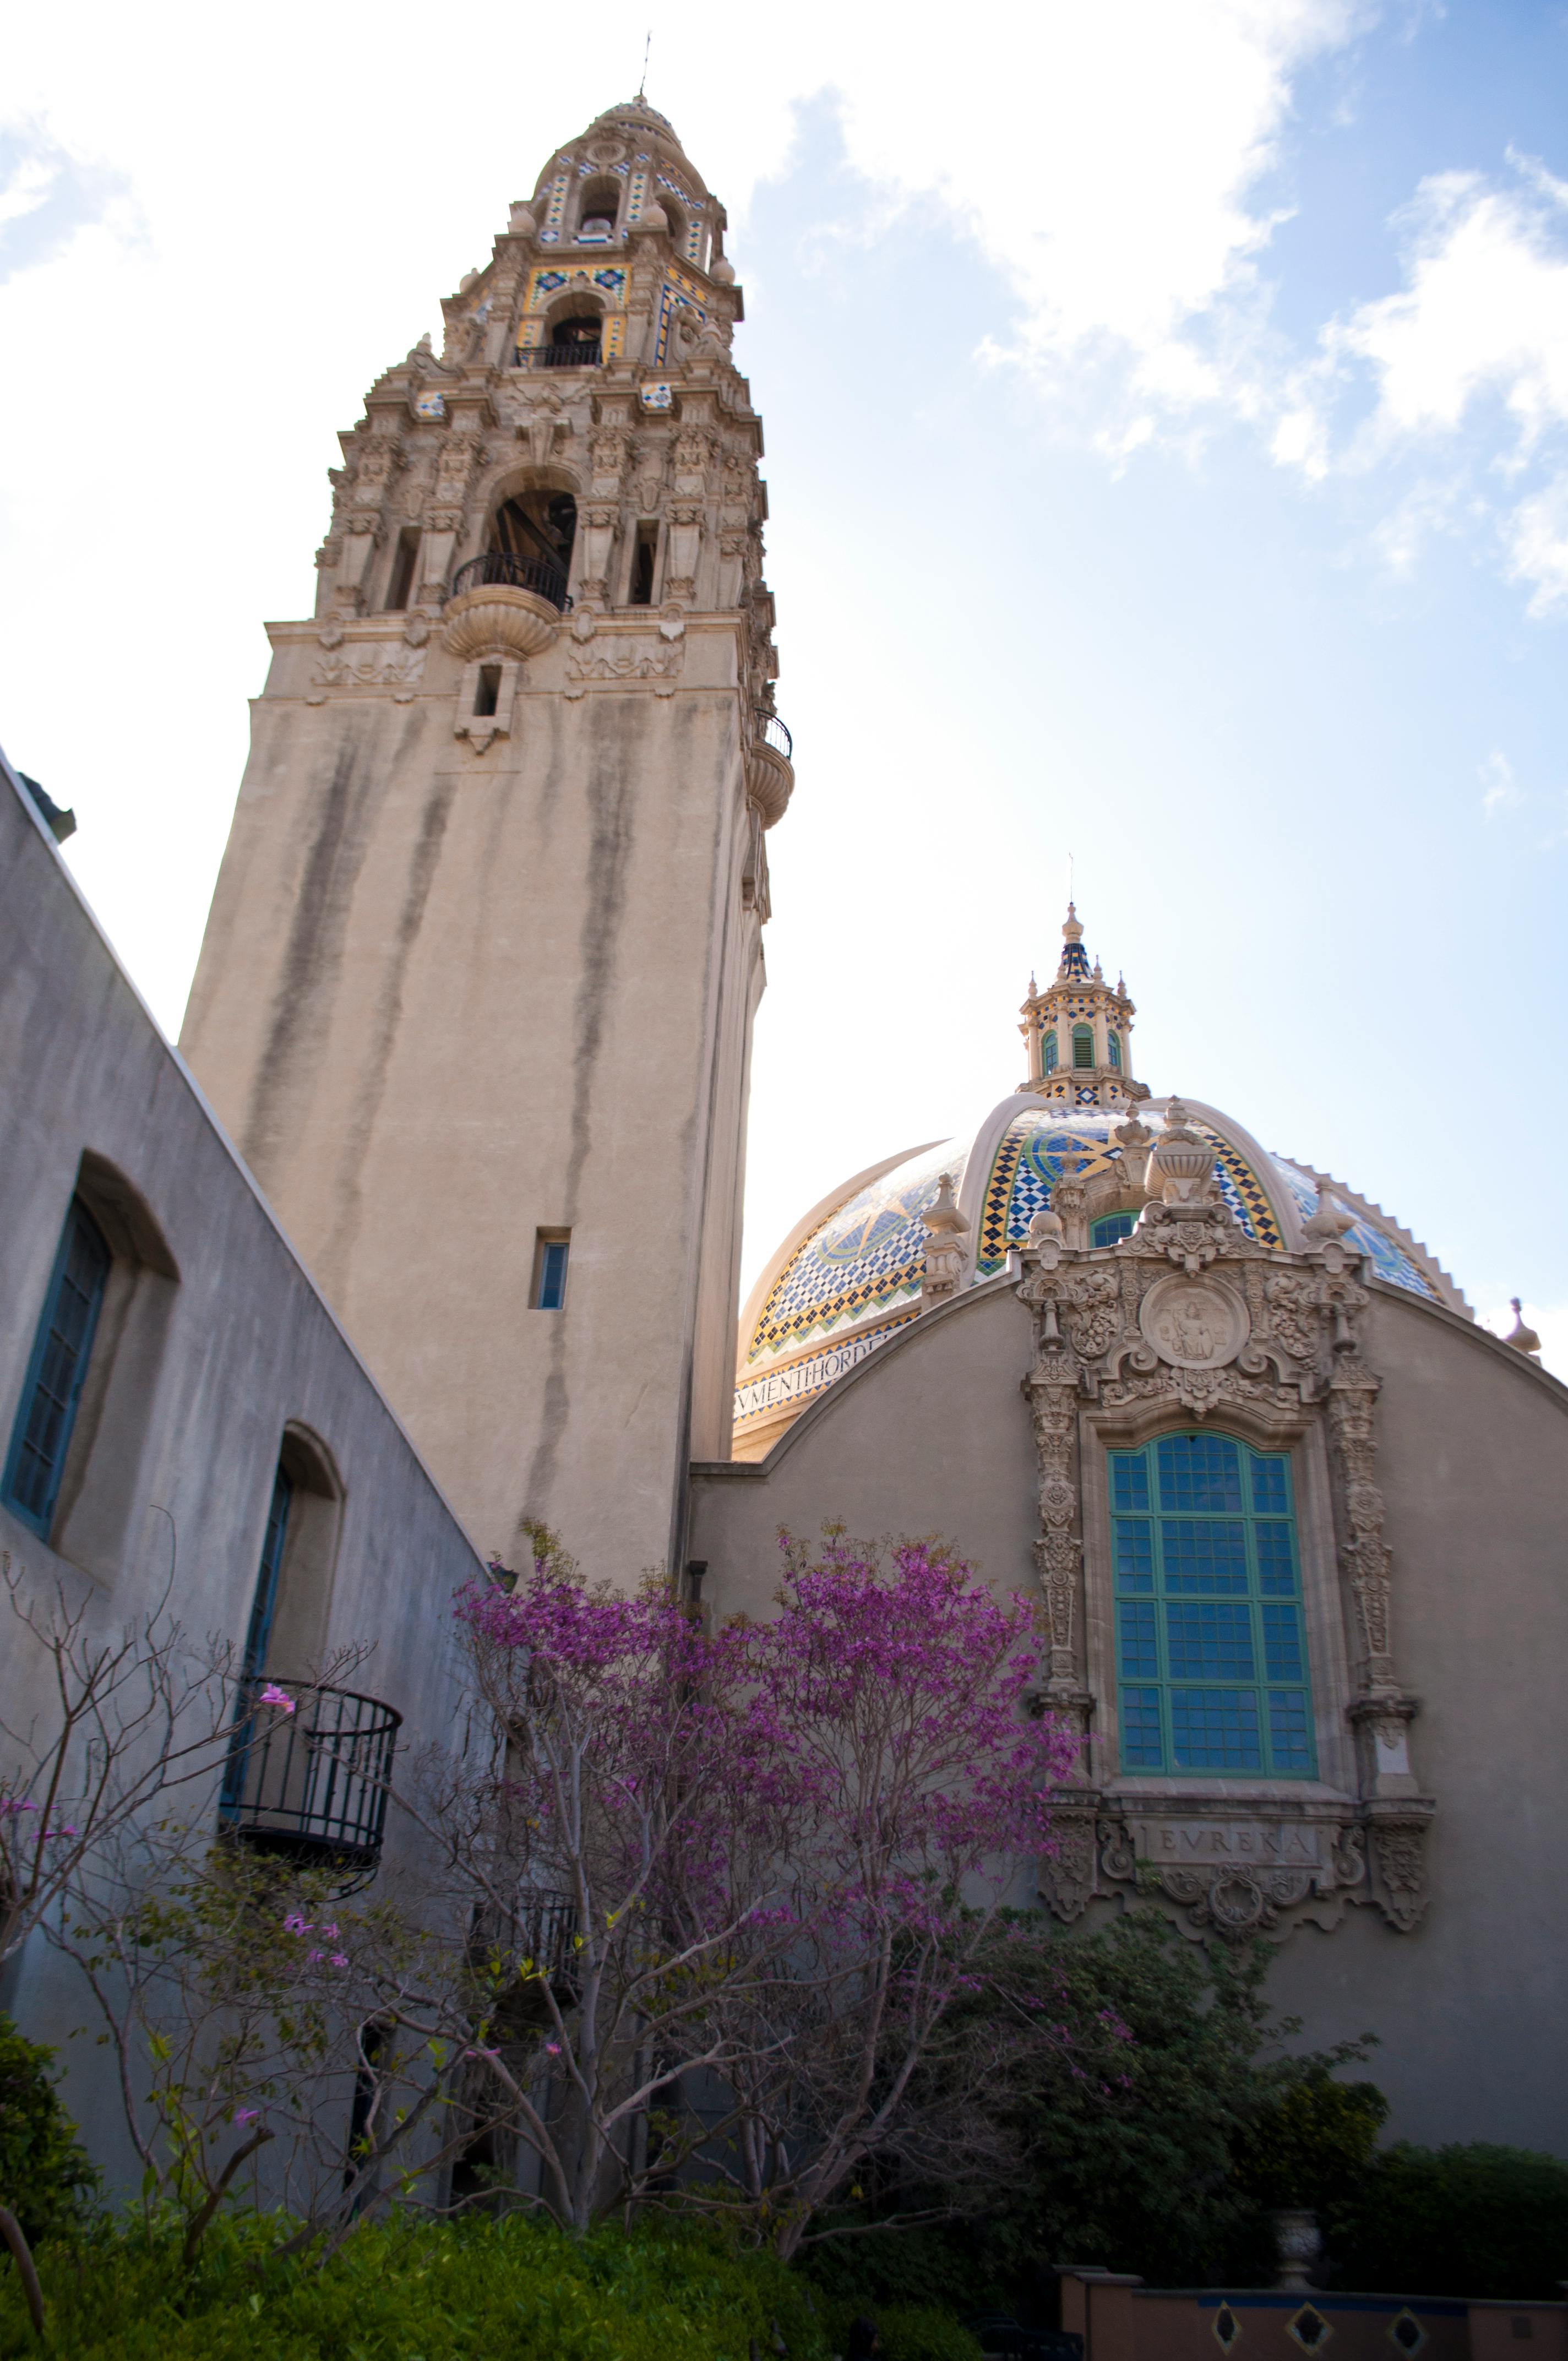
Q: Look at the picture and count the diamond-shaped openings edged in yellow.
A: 3